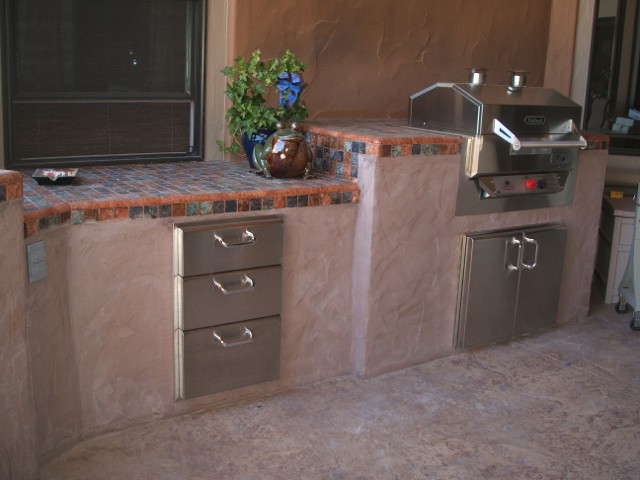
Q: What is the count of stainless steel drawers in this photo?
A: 3